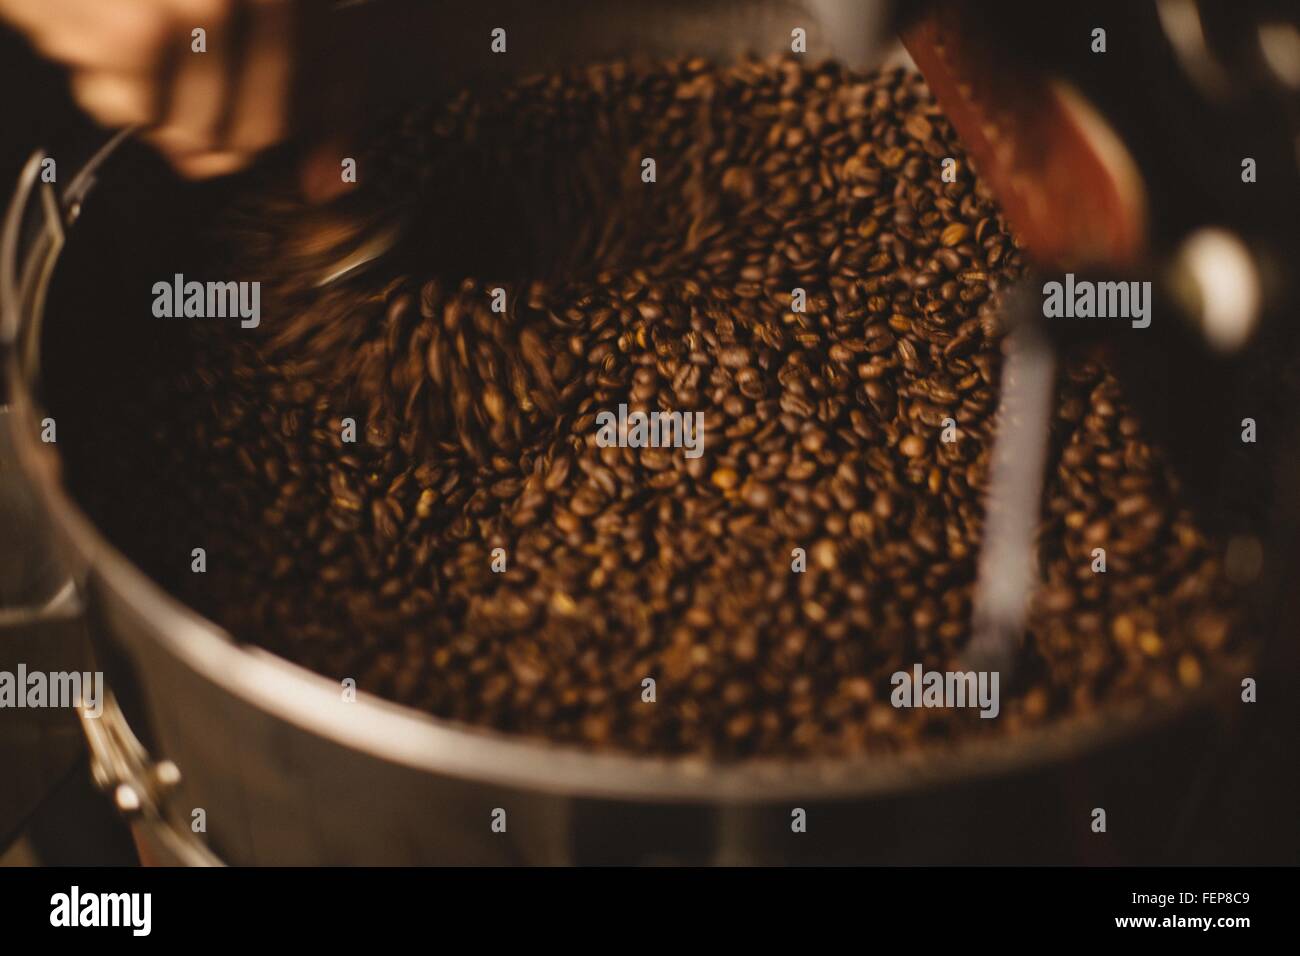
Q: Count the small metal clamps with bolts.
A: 1